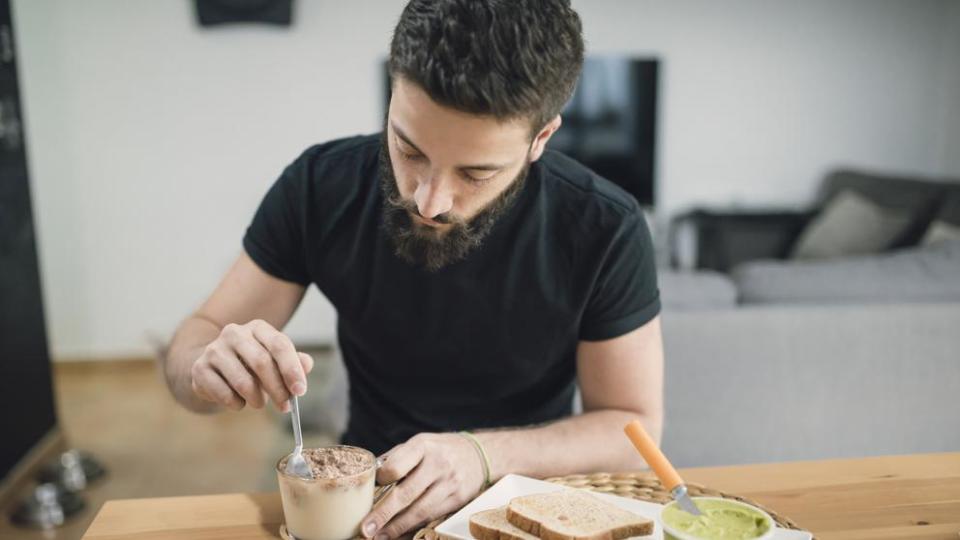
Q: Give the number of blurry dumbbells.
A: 2